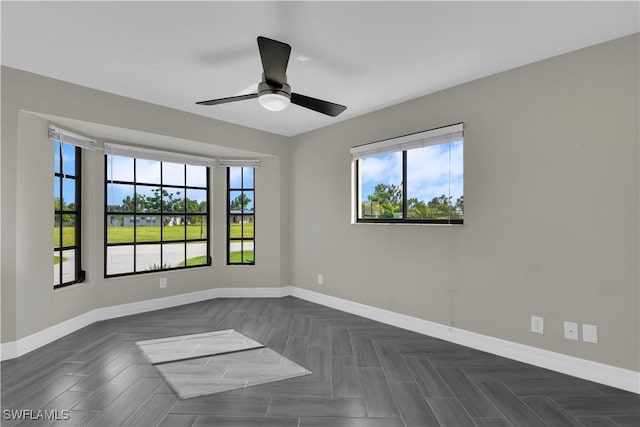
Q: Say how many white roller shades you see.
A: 4